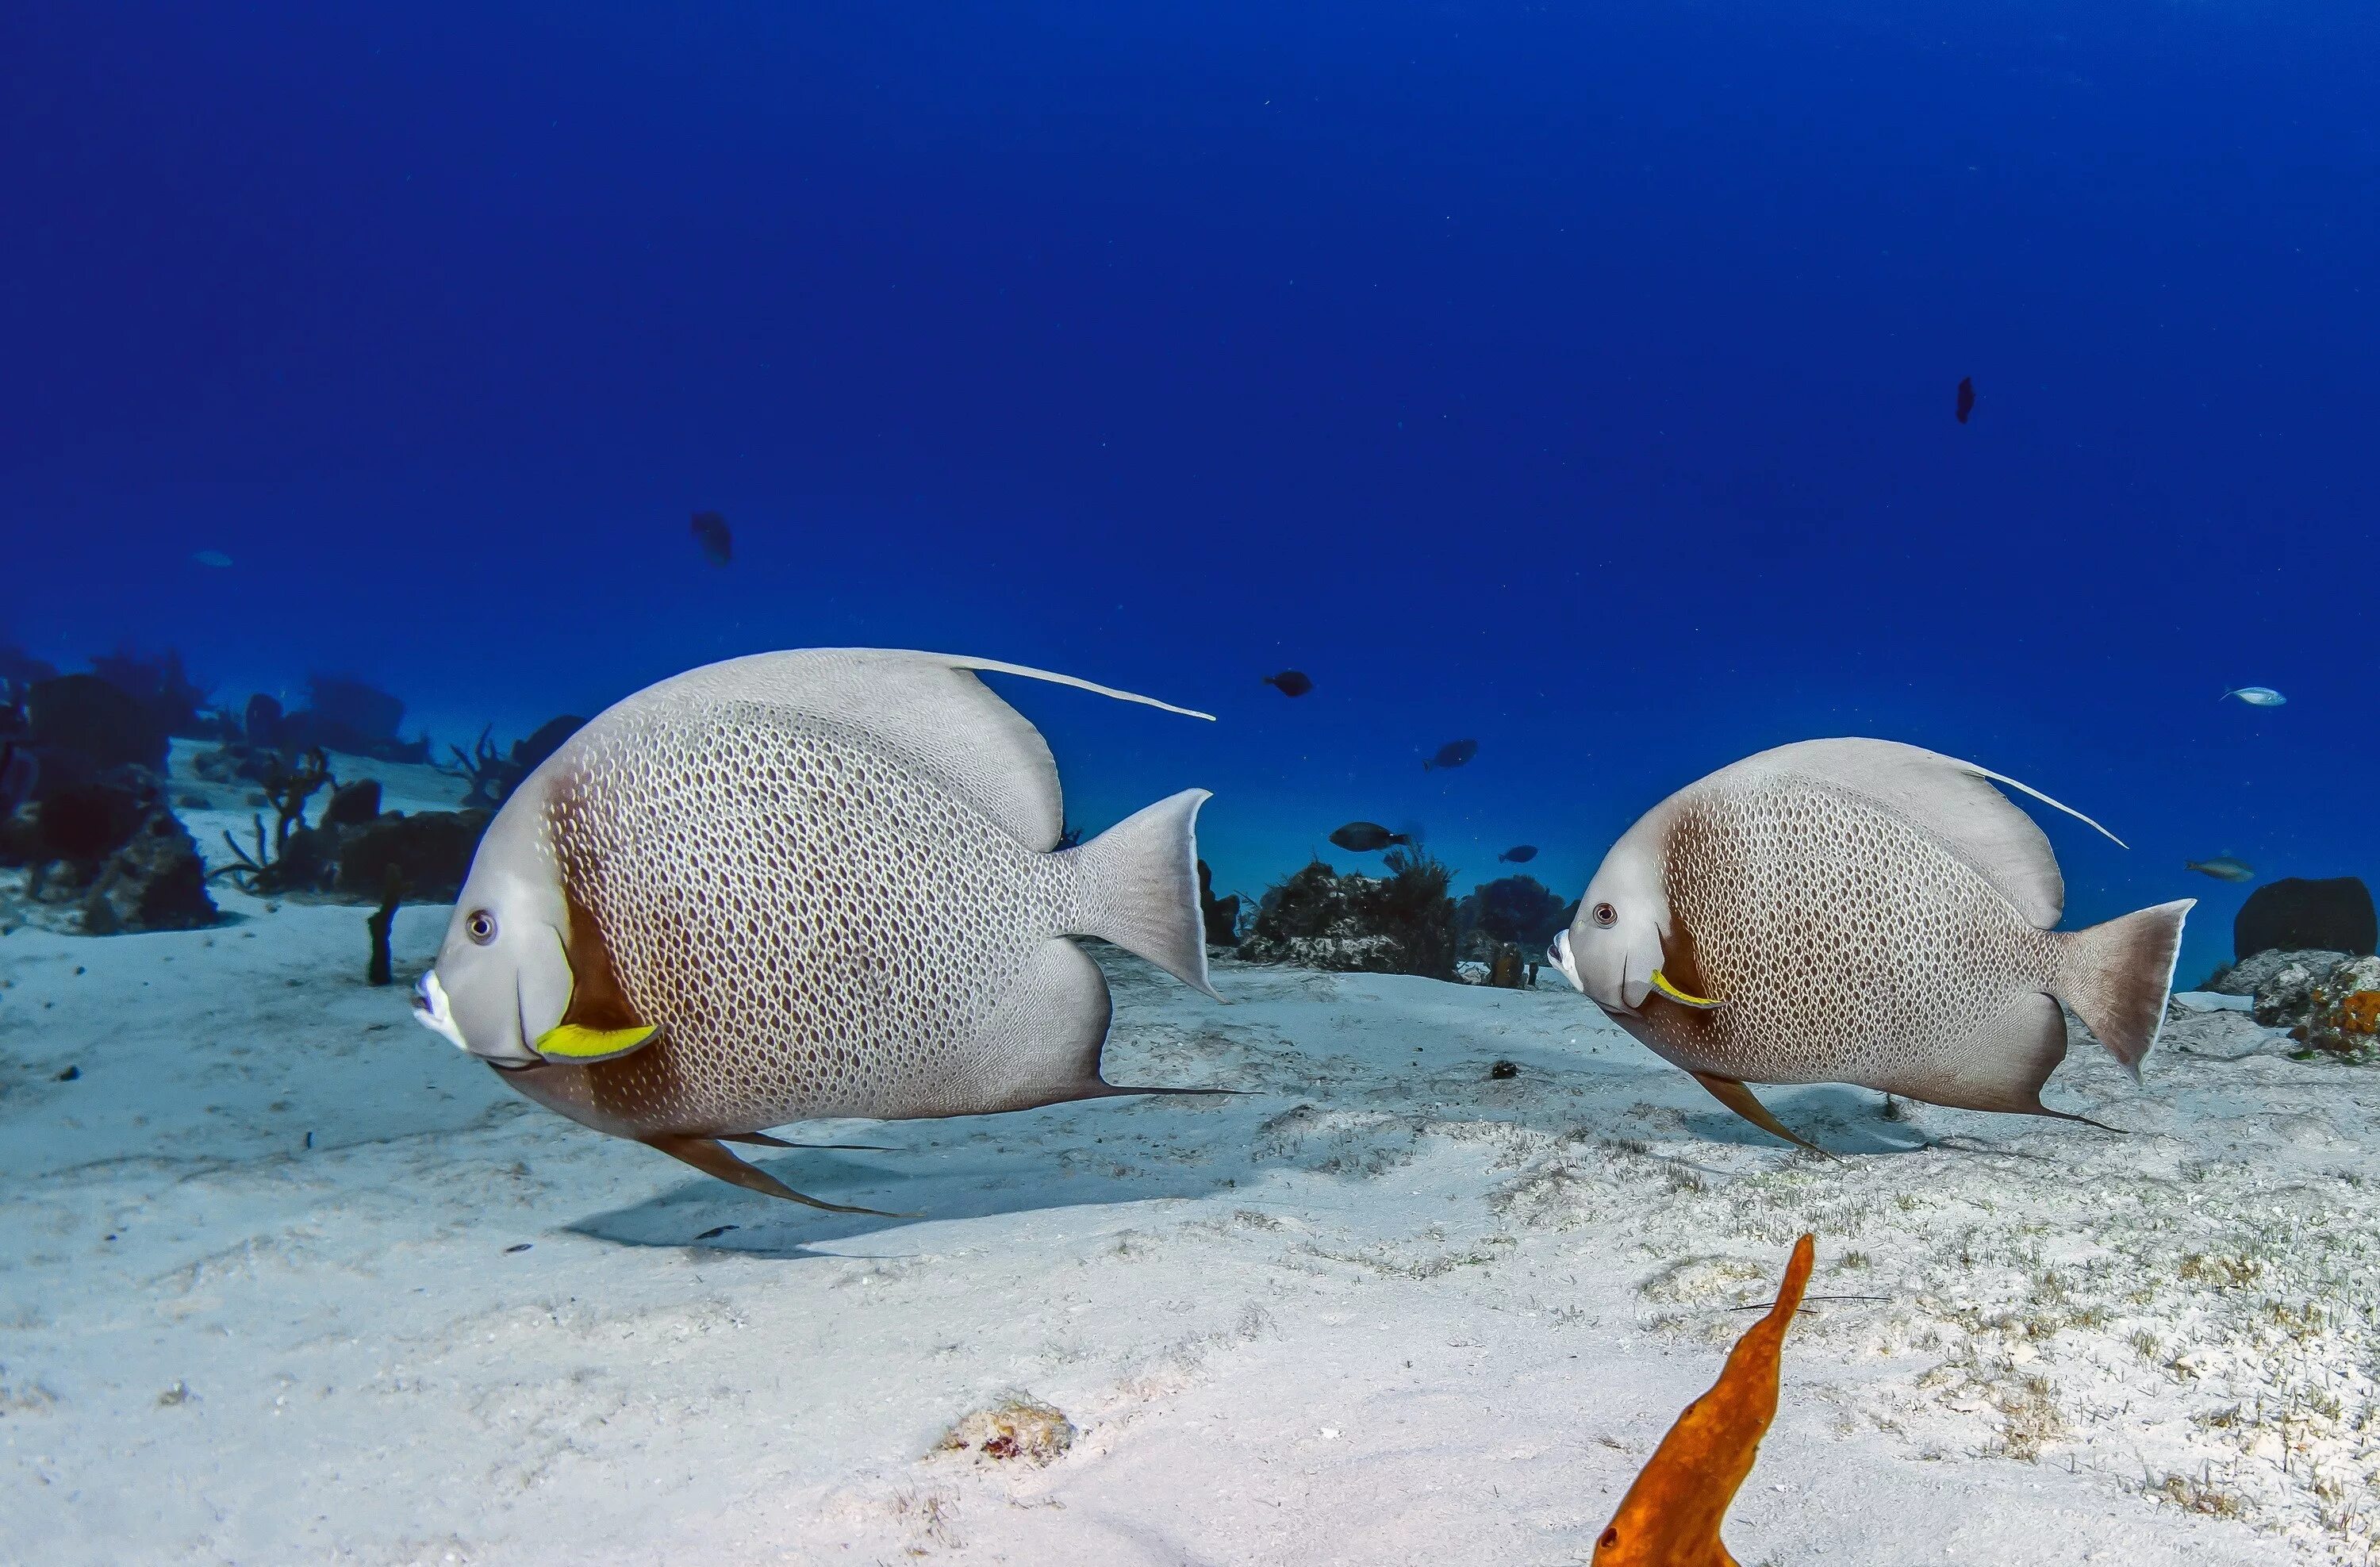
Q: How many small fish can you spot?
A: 9